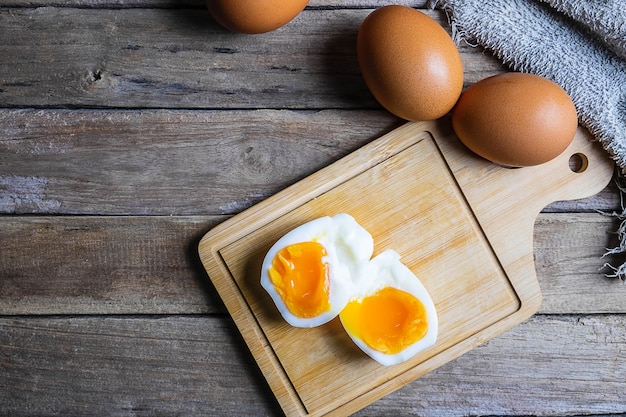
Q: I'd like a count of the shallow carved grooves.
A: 1